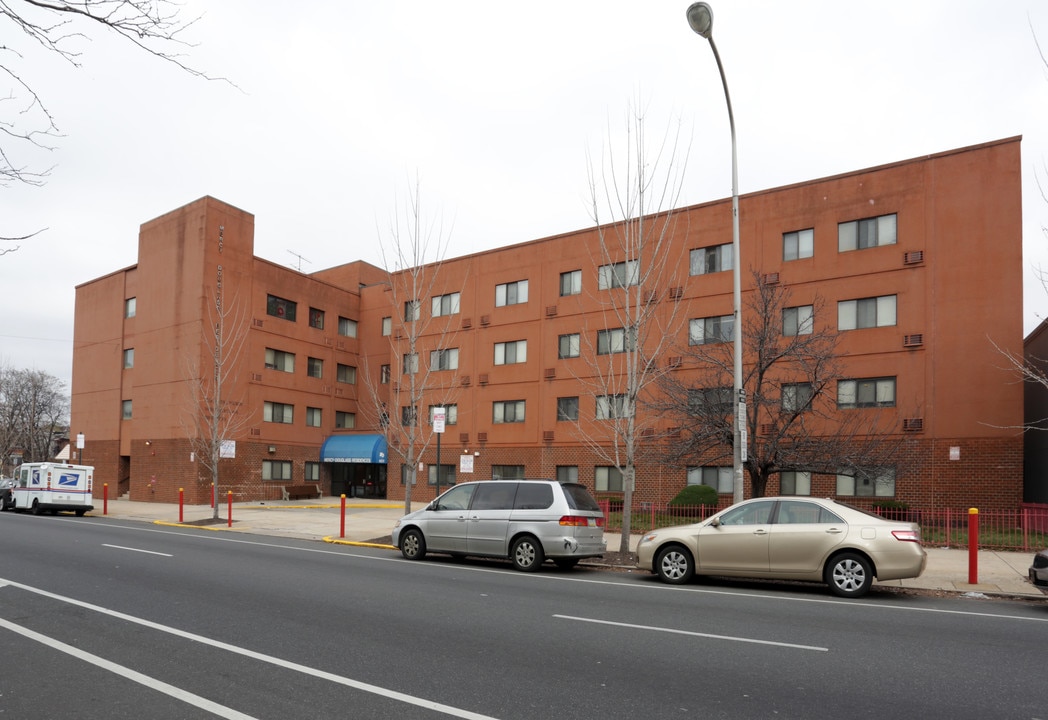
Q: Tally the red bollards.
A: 6